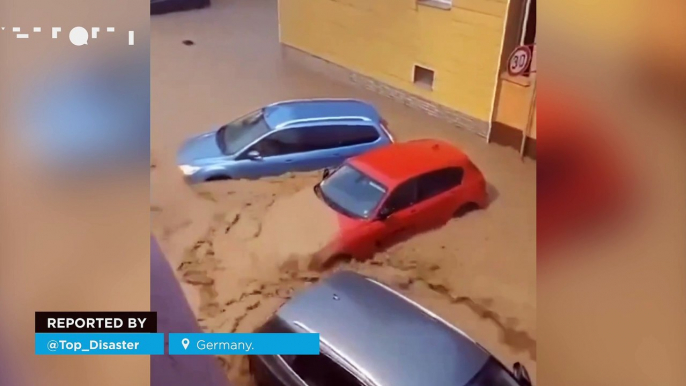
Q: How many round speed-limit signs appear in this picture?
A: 1